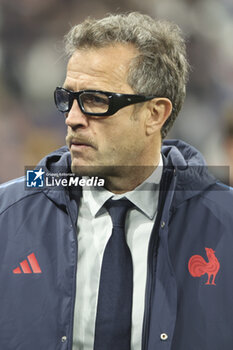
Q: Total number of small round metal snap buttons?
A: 3